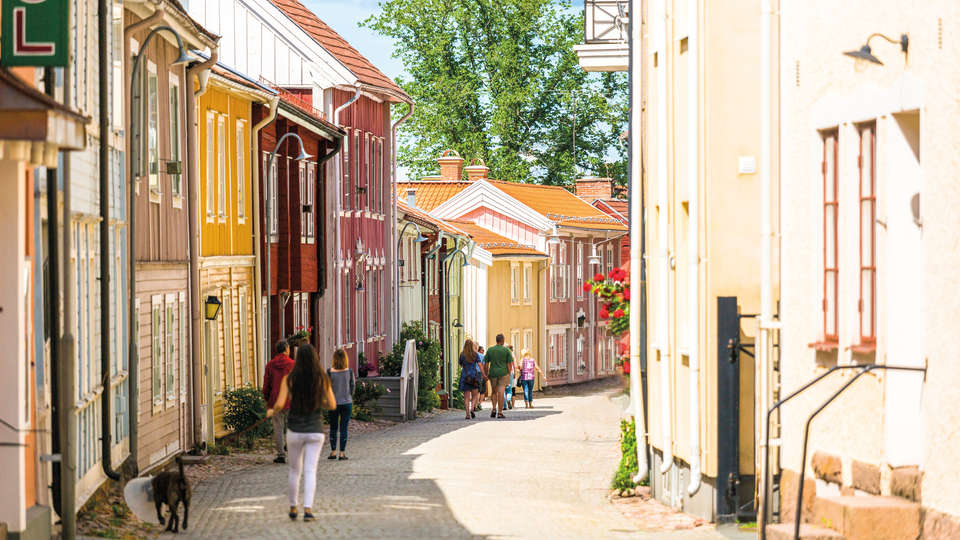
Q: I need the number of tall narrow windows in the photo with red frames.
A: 2